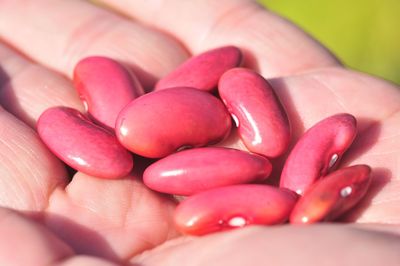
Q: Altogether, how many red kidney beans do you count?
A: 9